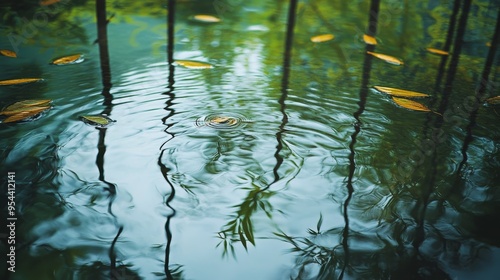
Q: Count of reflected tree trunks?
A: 7